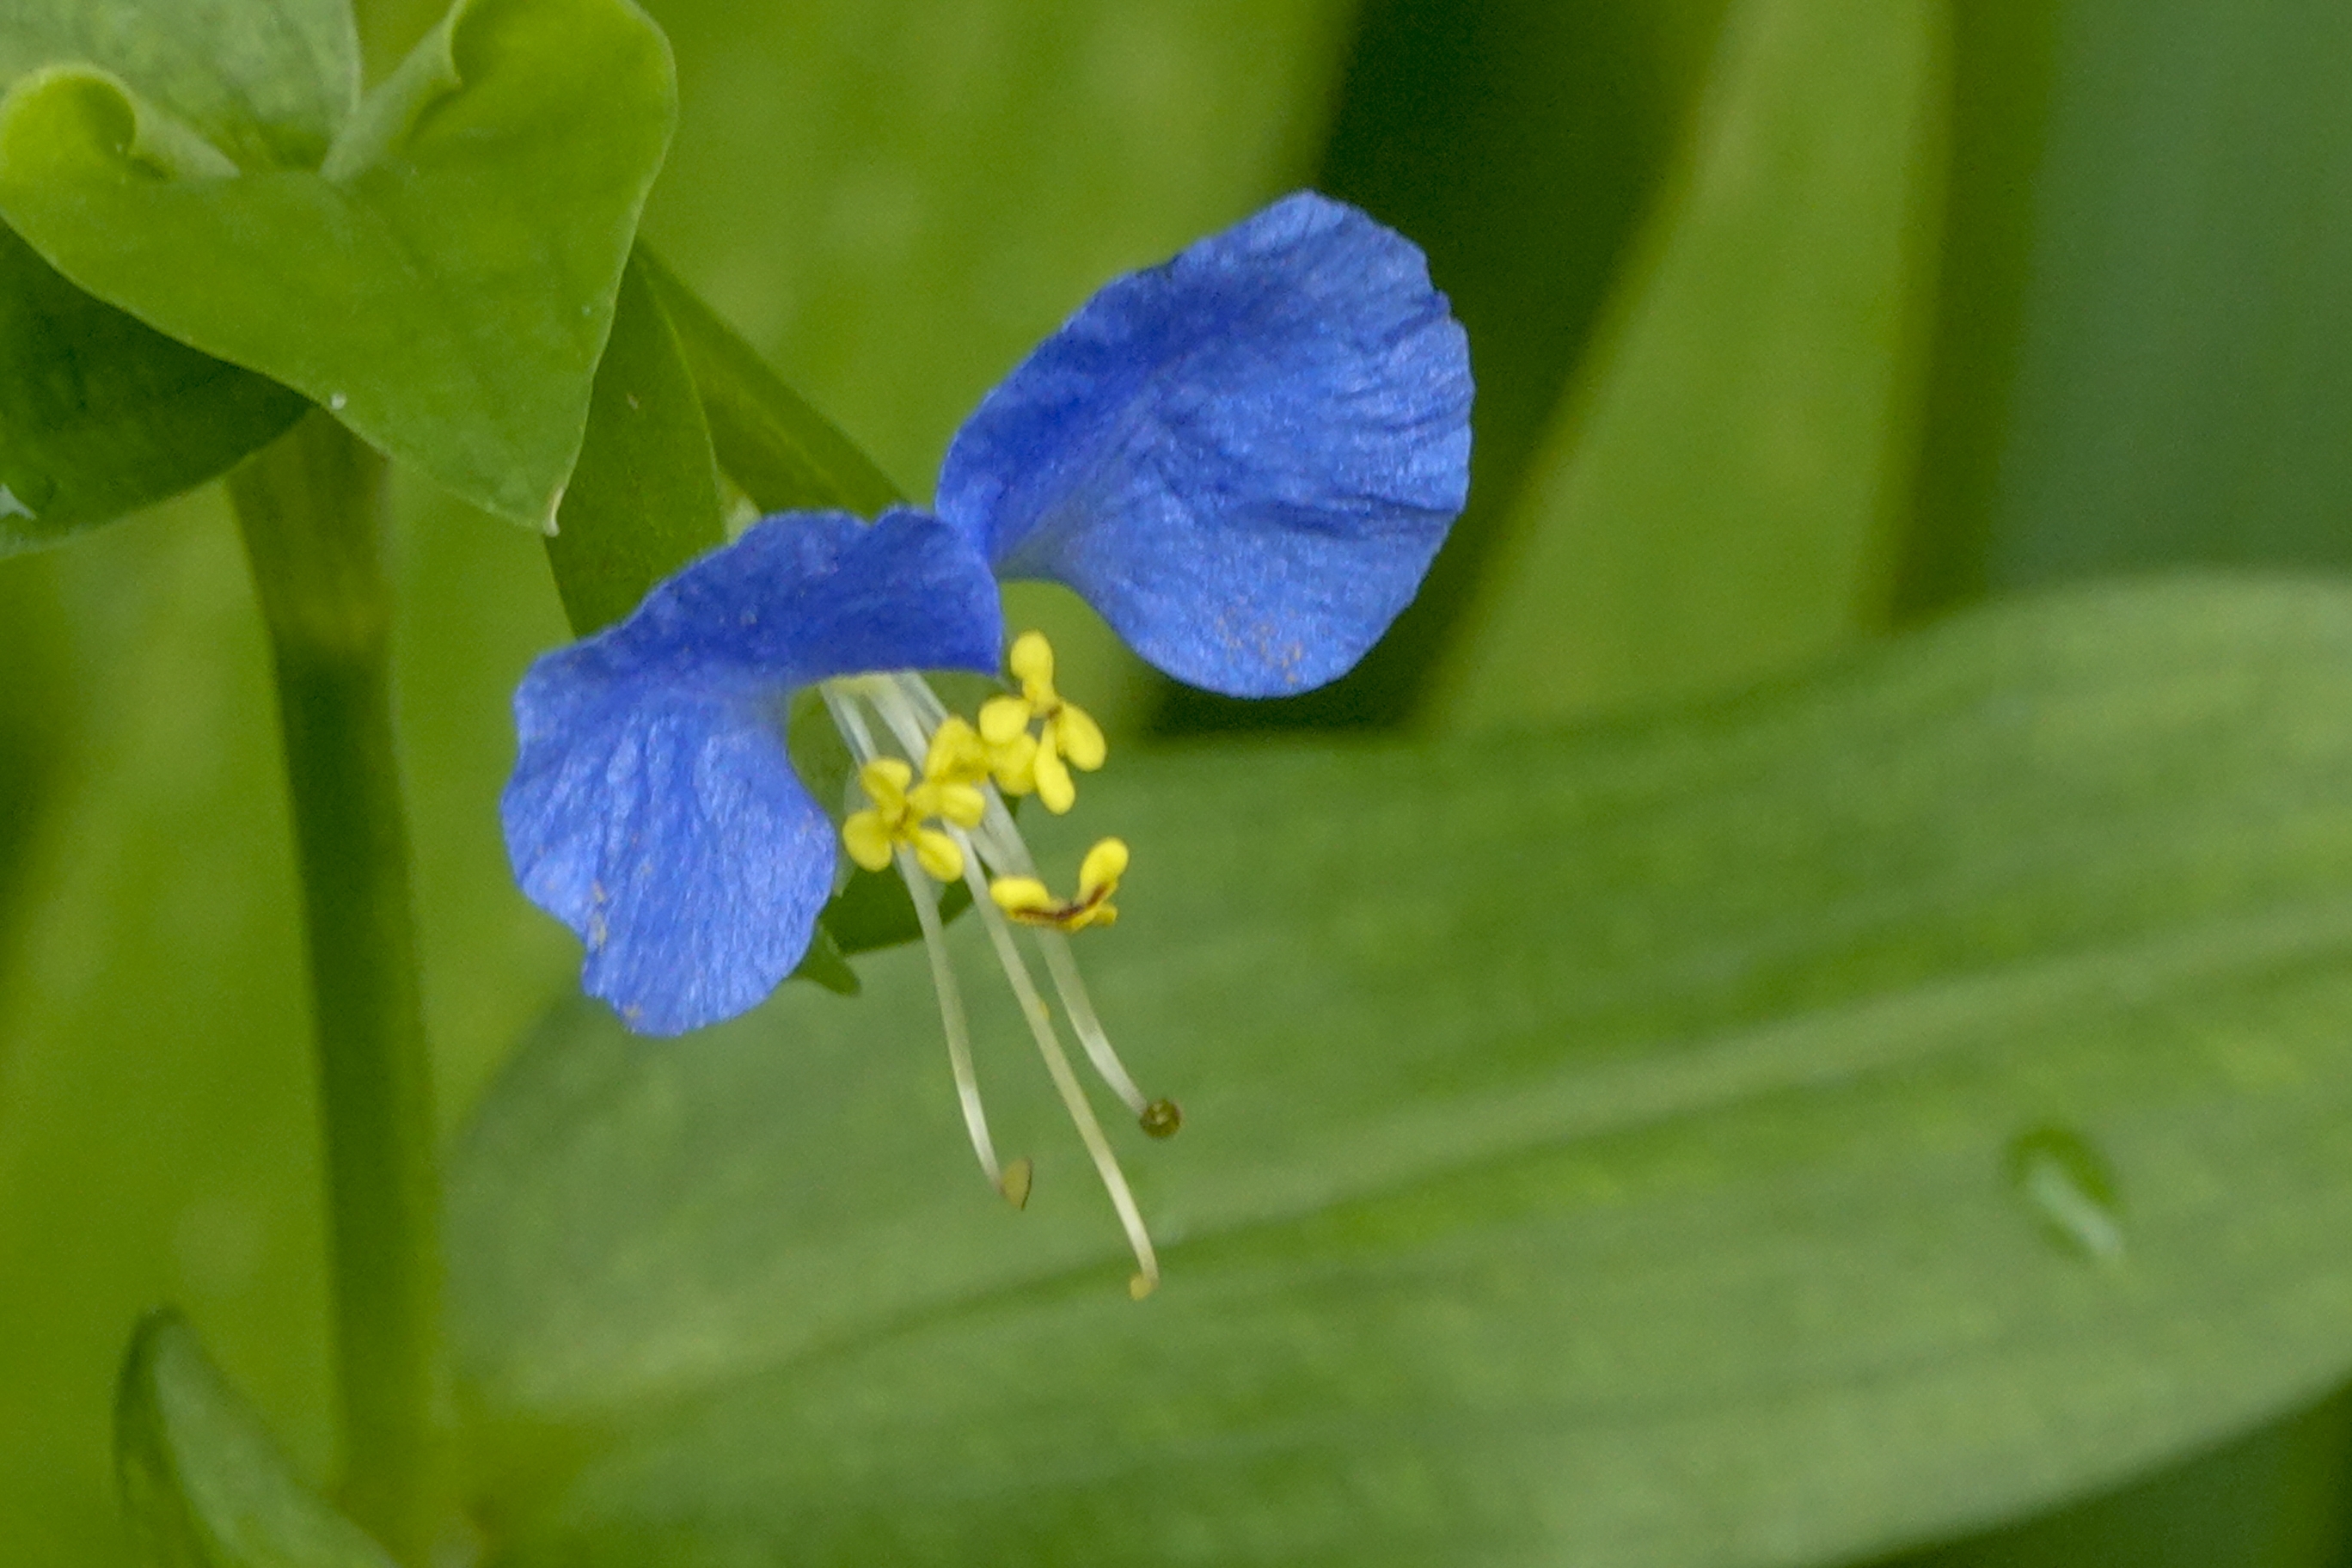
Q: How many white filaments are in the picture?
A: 3